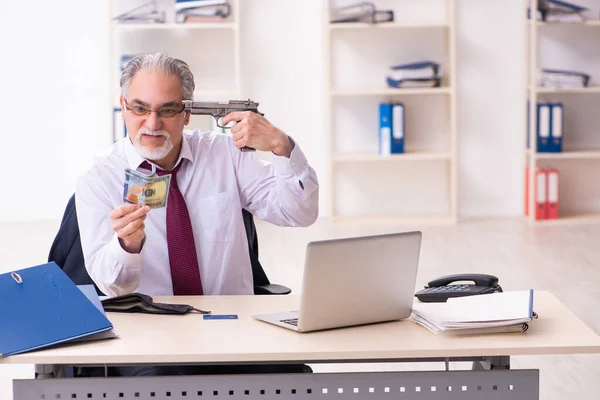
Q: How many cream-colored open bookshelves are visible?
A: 3